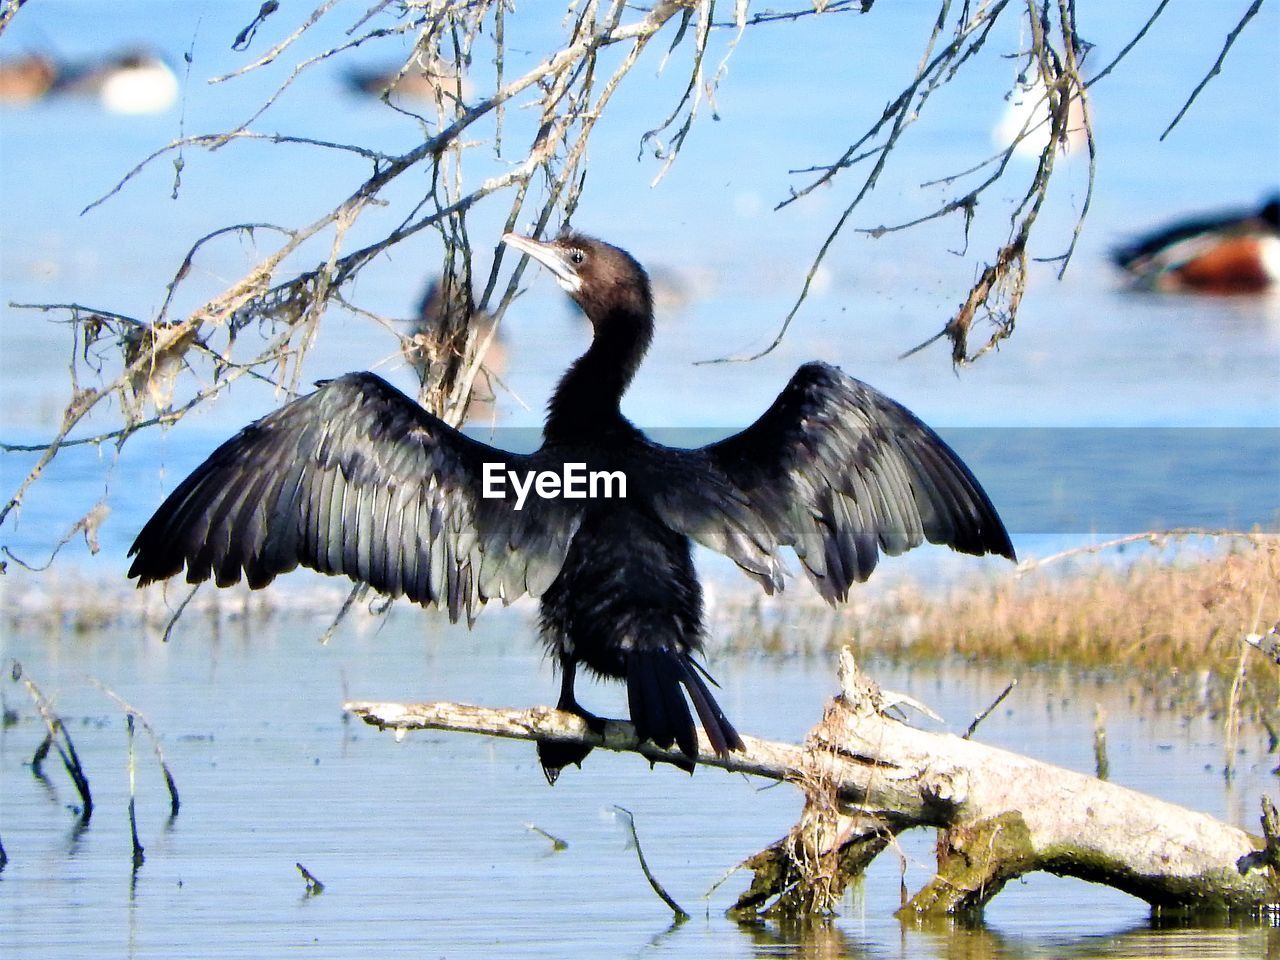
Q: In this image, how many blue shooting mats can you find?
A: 0